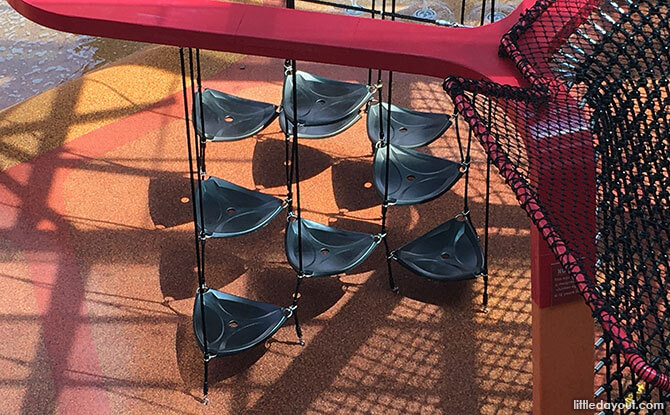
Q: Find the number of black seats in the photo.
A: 9